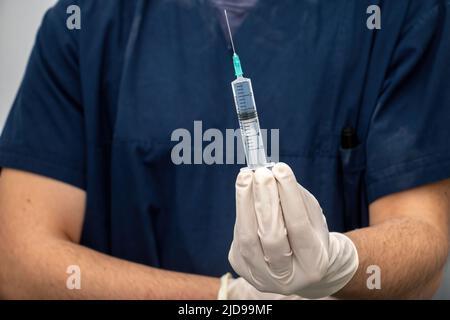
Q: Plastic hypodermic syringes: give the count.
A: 1